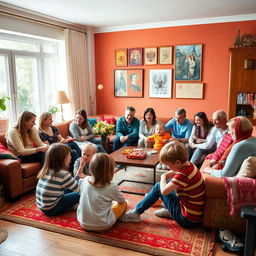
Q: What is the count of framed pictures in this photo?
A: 8